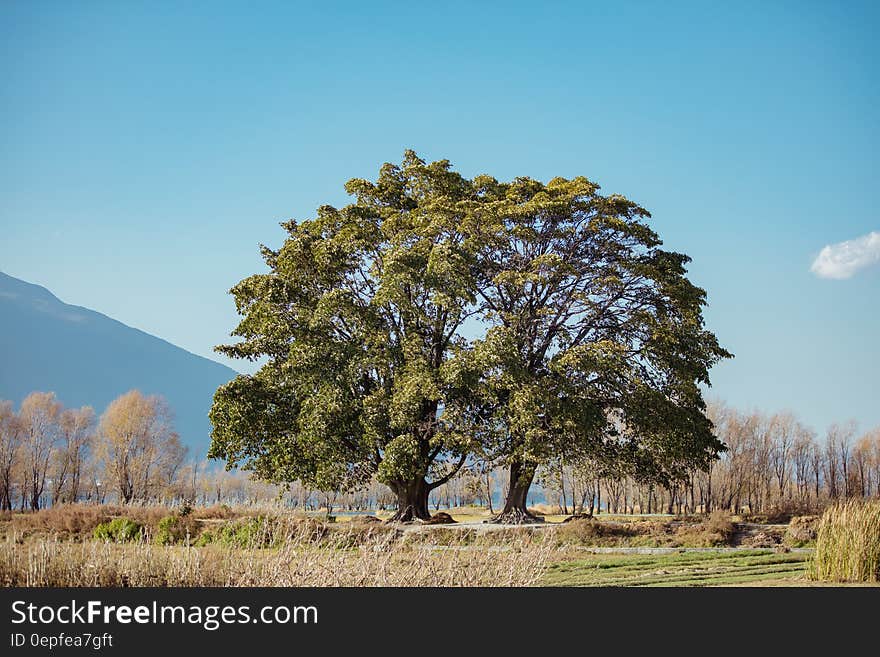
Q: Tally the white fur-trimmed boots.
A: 0